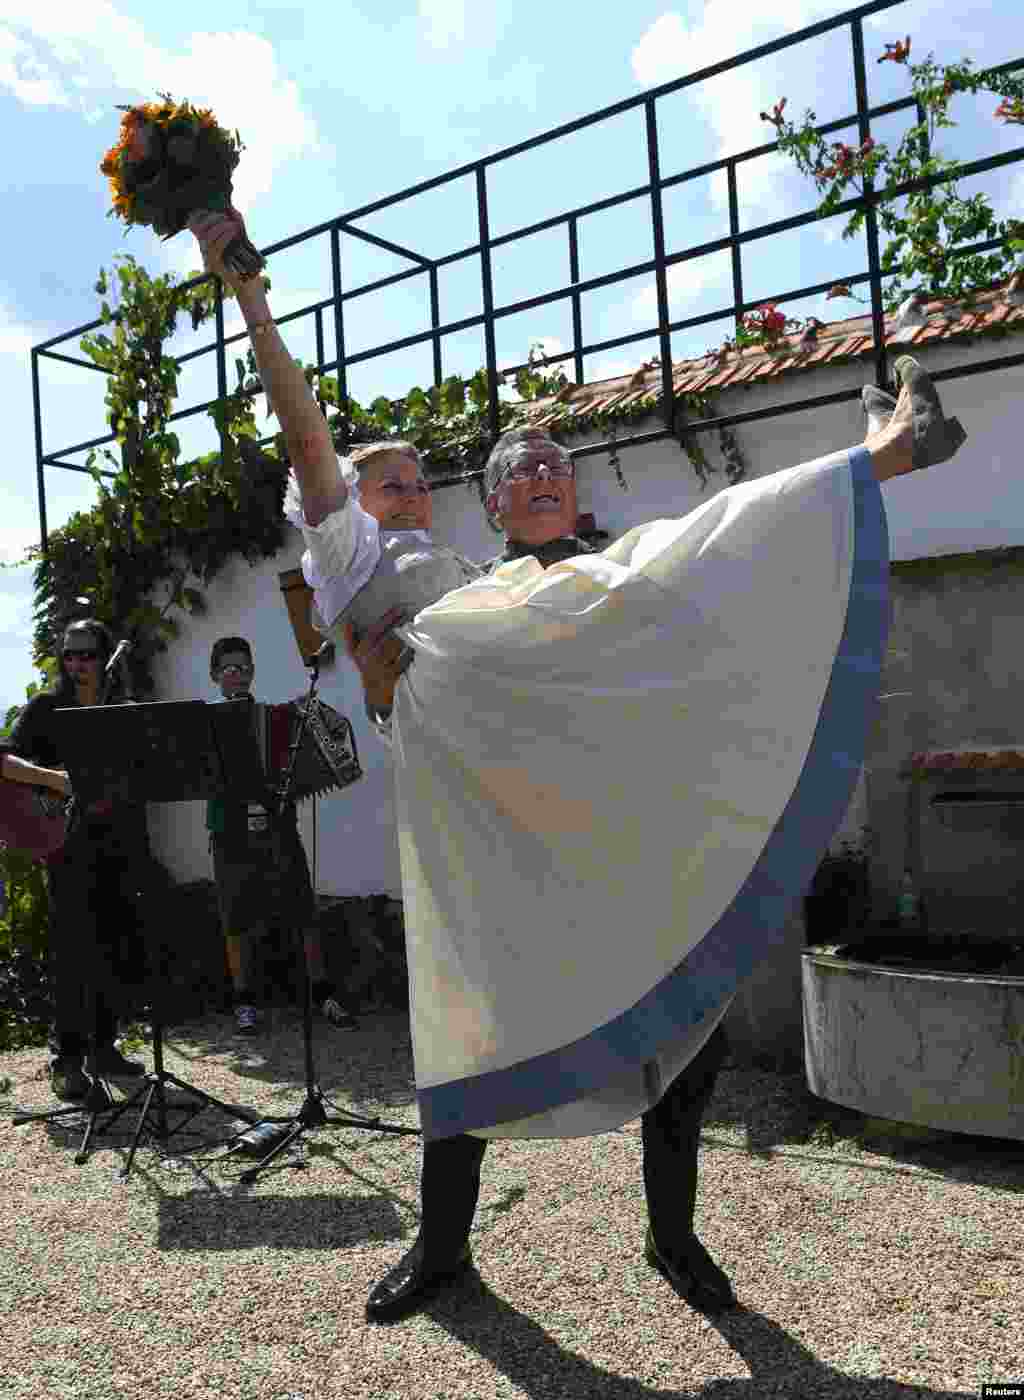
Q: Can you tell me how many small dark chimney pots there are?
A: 0